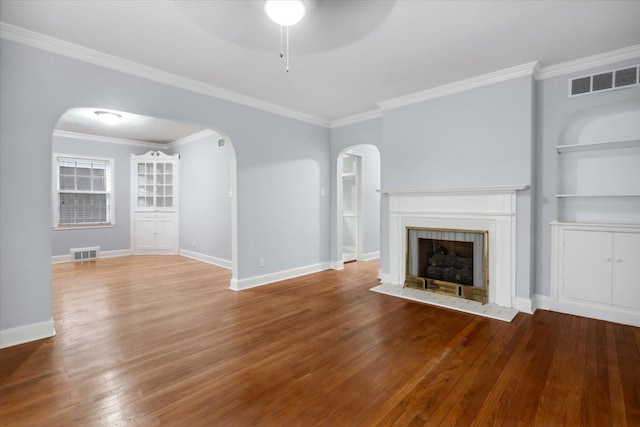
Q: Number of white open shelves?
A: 2